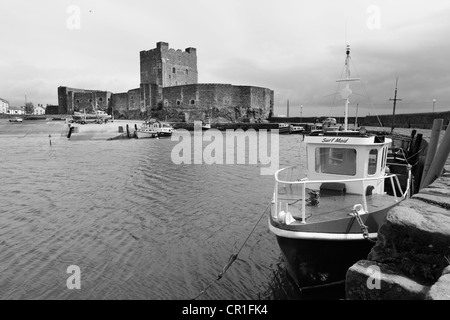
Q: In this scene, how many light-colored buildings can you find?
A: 3